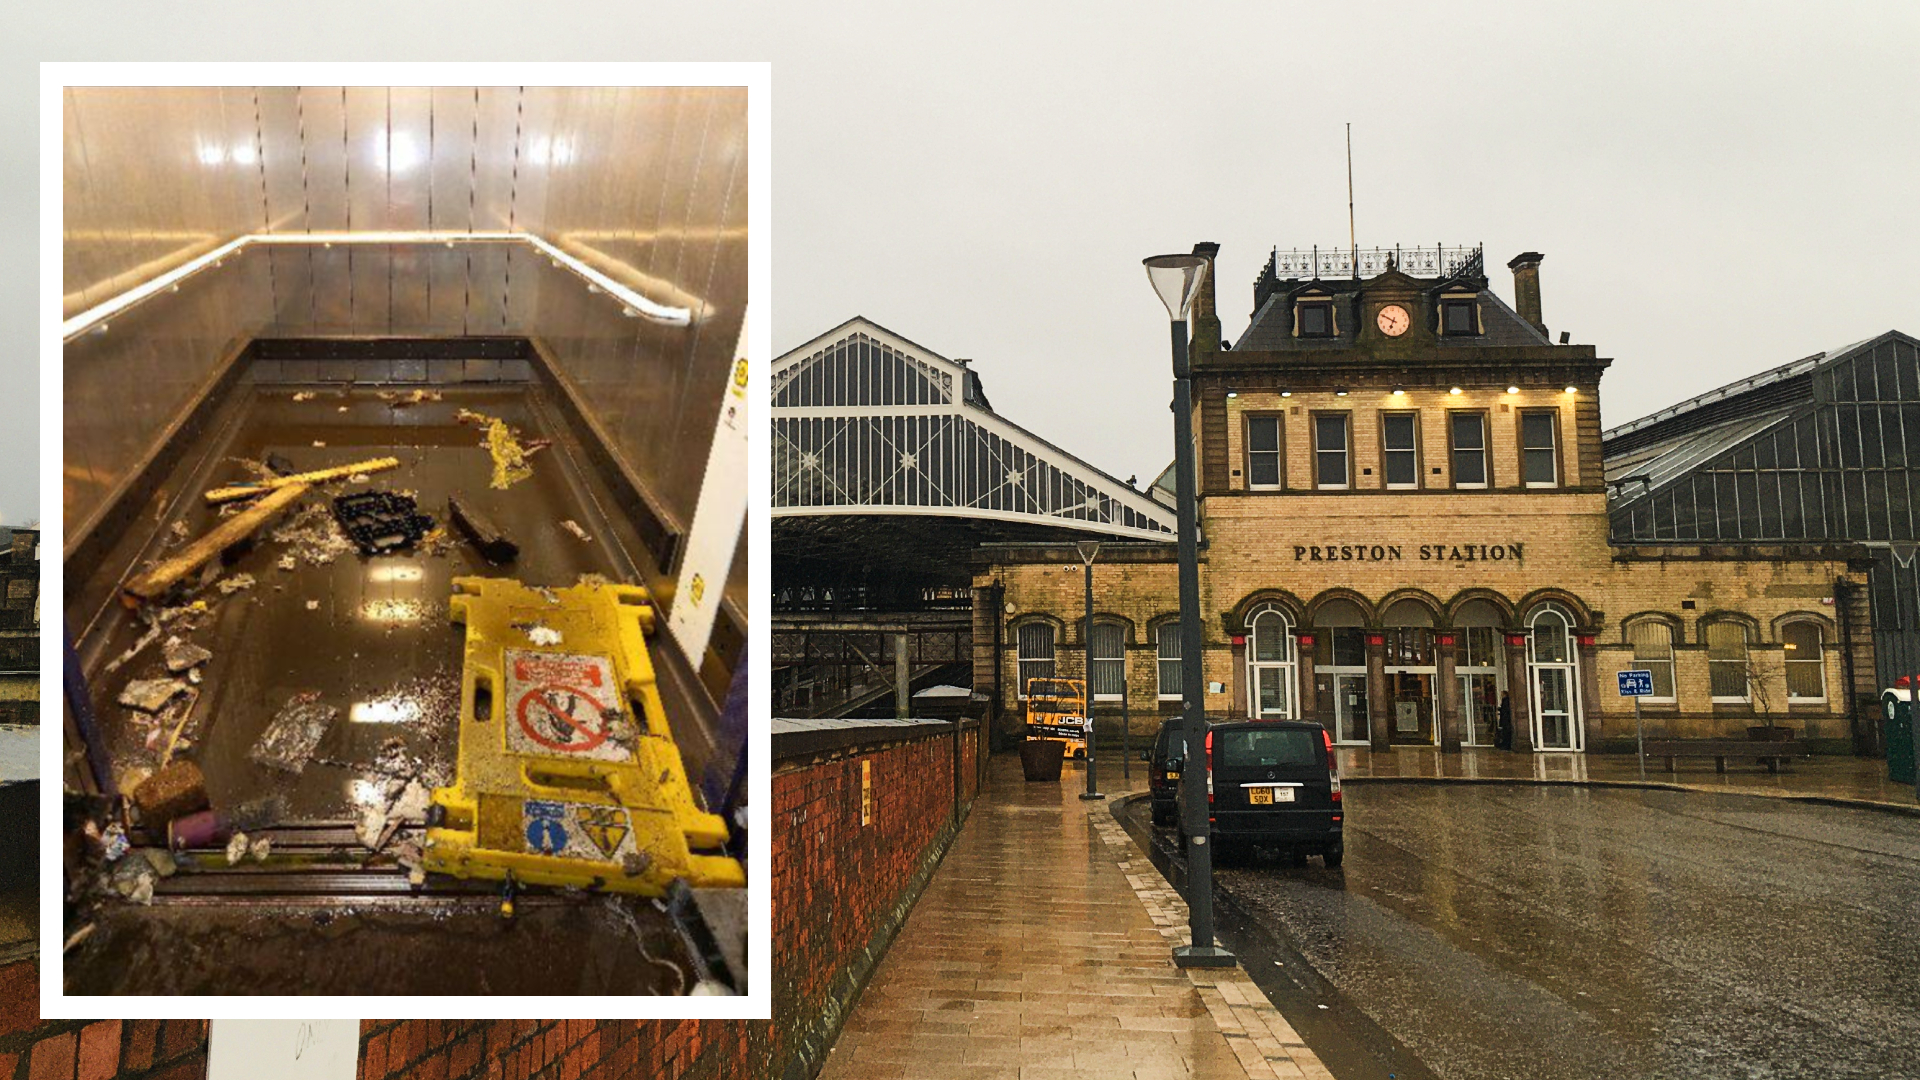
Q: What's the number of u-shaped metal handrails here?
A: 1